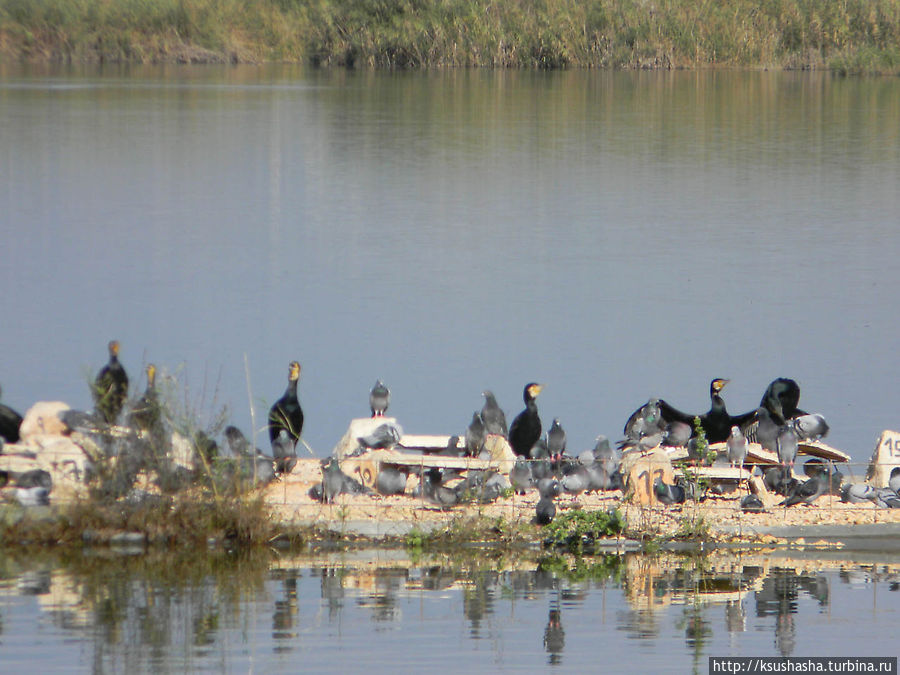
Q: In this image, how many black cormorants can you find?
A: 7